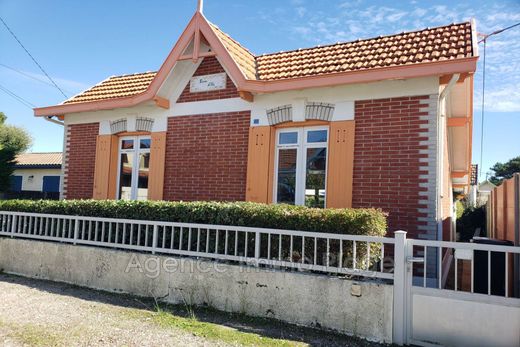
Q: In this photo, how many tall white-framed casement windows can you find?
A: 2